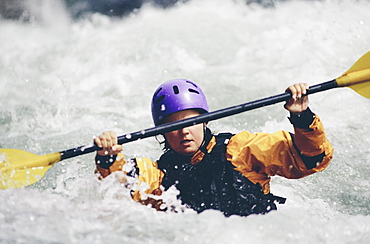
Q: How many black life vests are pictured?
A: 1